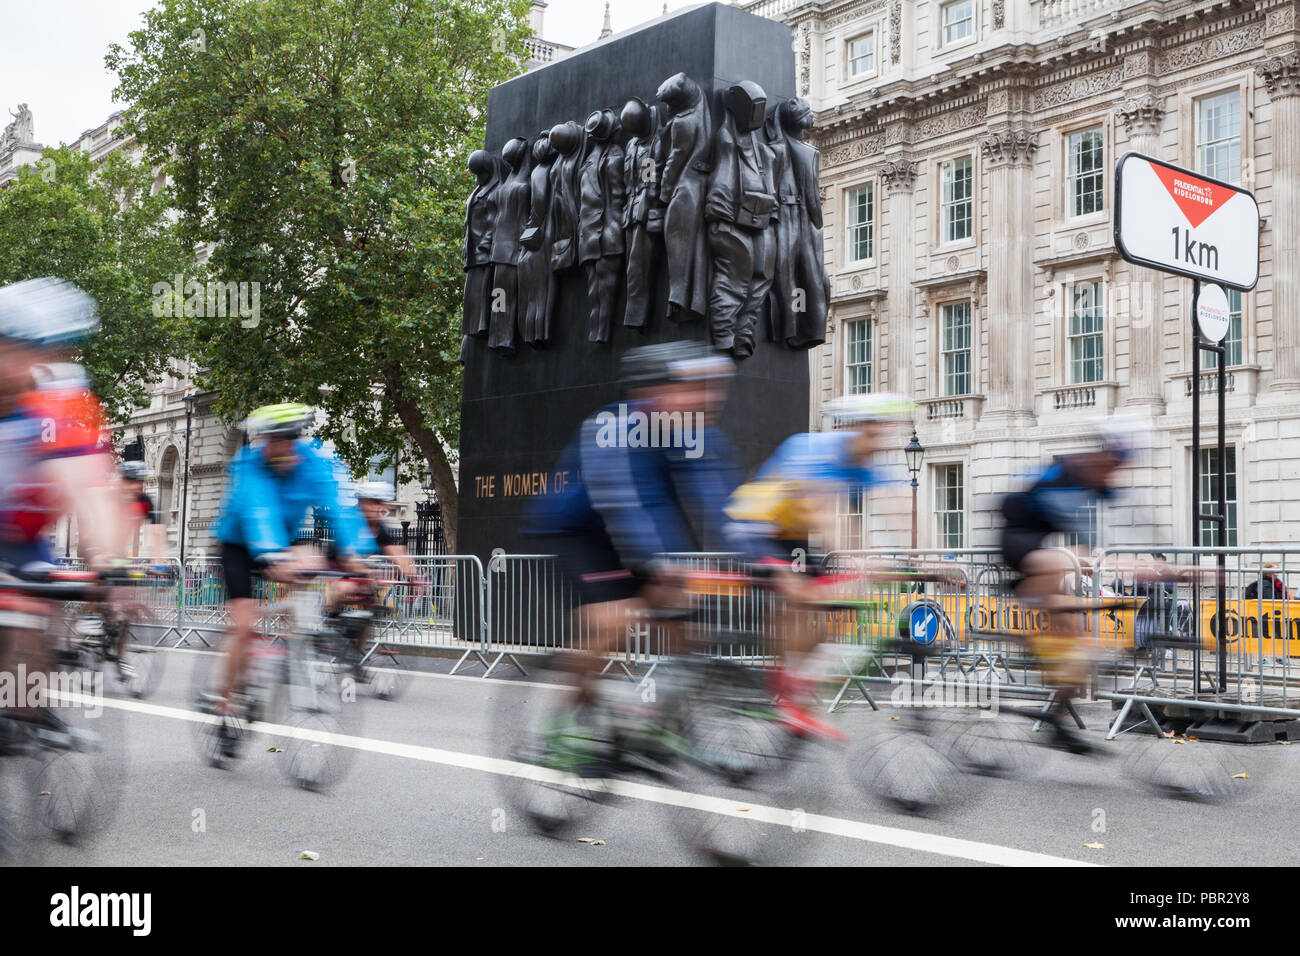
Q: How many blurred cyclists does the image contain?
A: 7